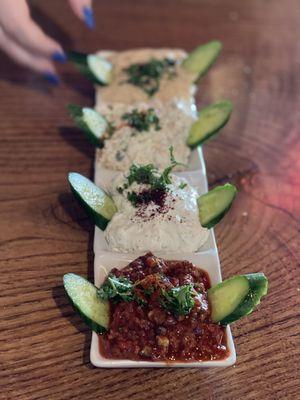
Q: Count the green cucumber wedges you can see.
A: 8